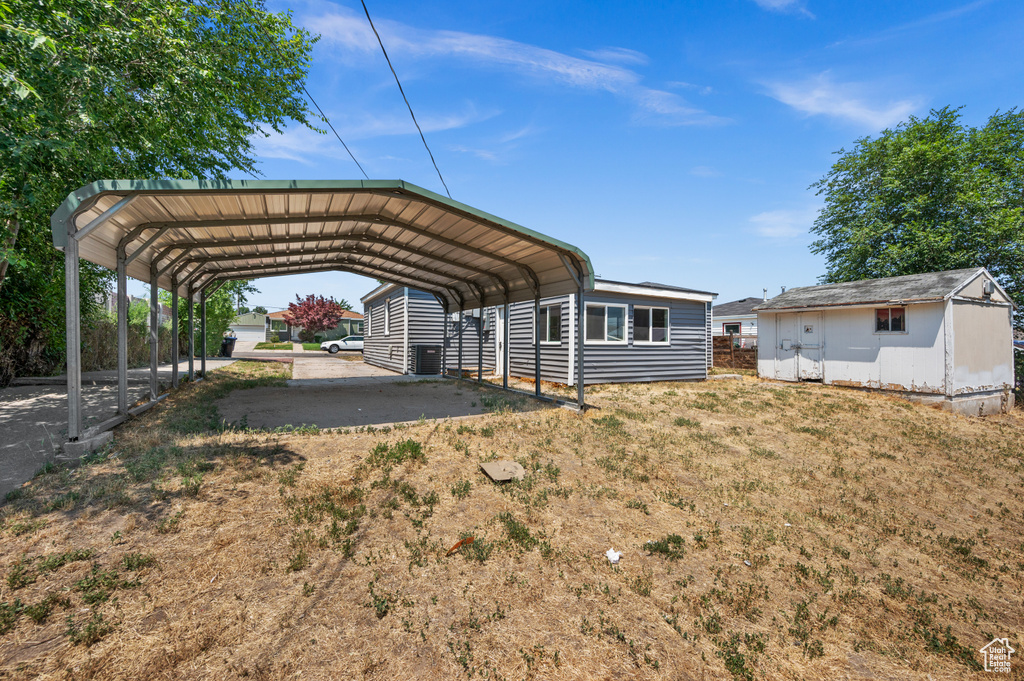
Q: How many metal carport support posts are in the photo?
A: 12